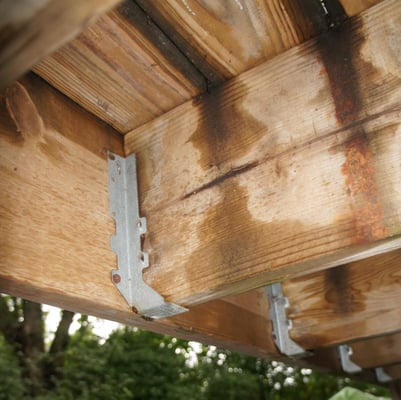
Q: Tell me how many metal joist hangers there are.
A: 4